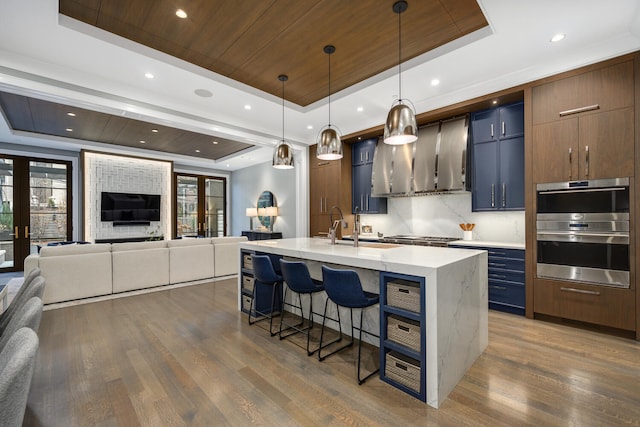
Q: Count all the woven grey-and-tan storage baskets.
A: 6